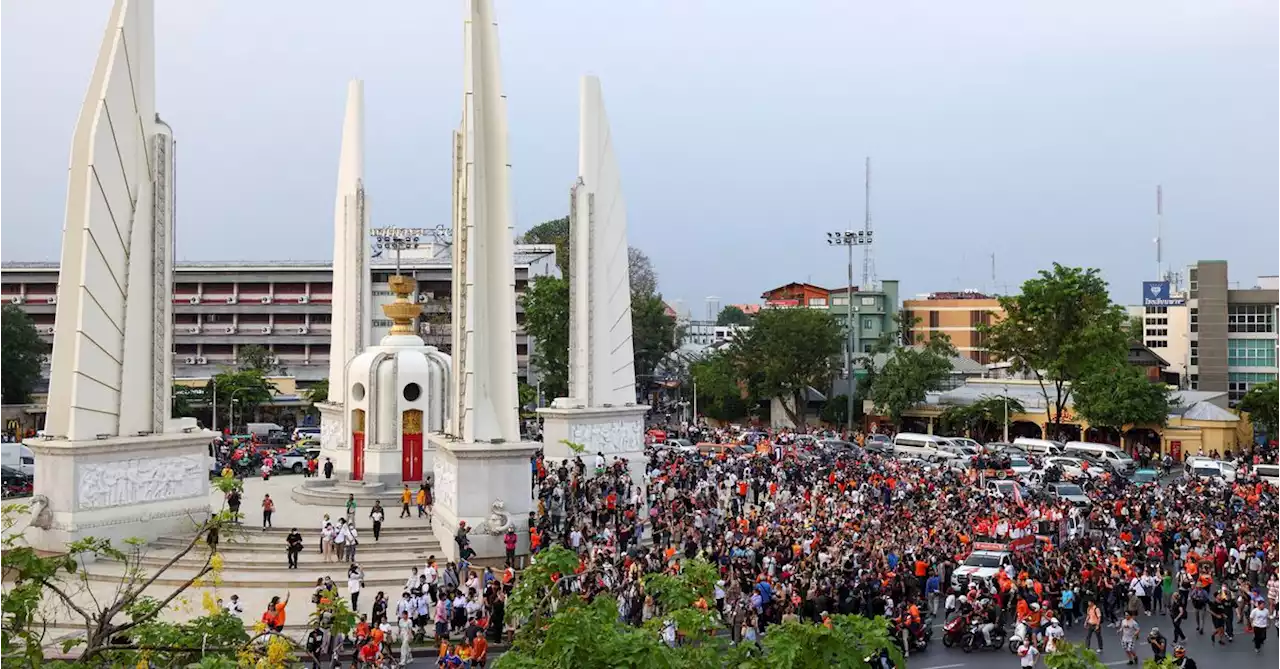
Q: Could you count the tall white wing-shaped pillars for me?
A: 4